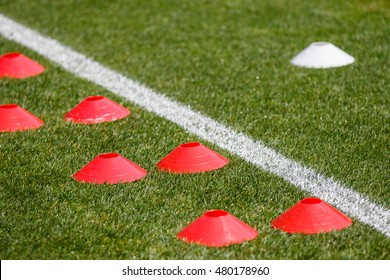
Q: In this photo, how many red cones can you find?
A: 7